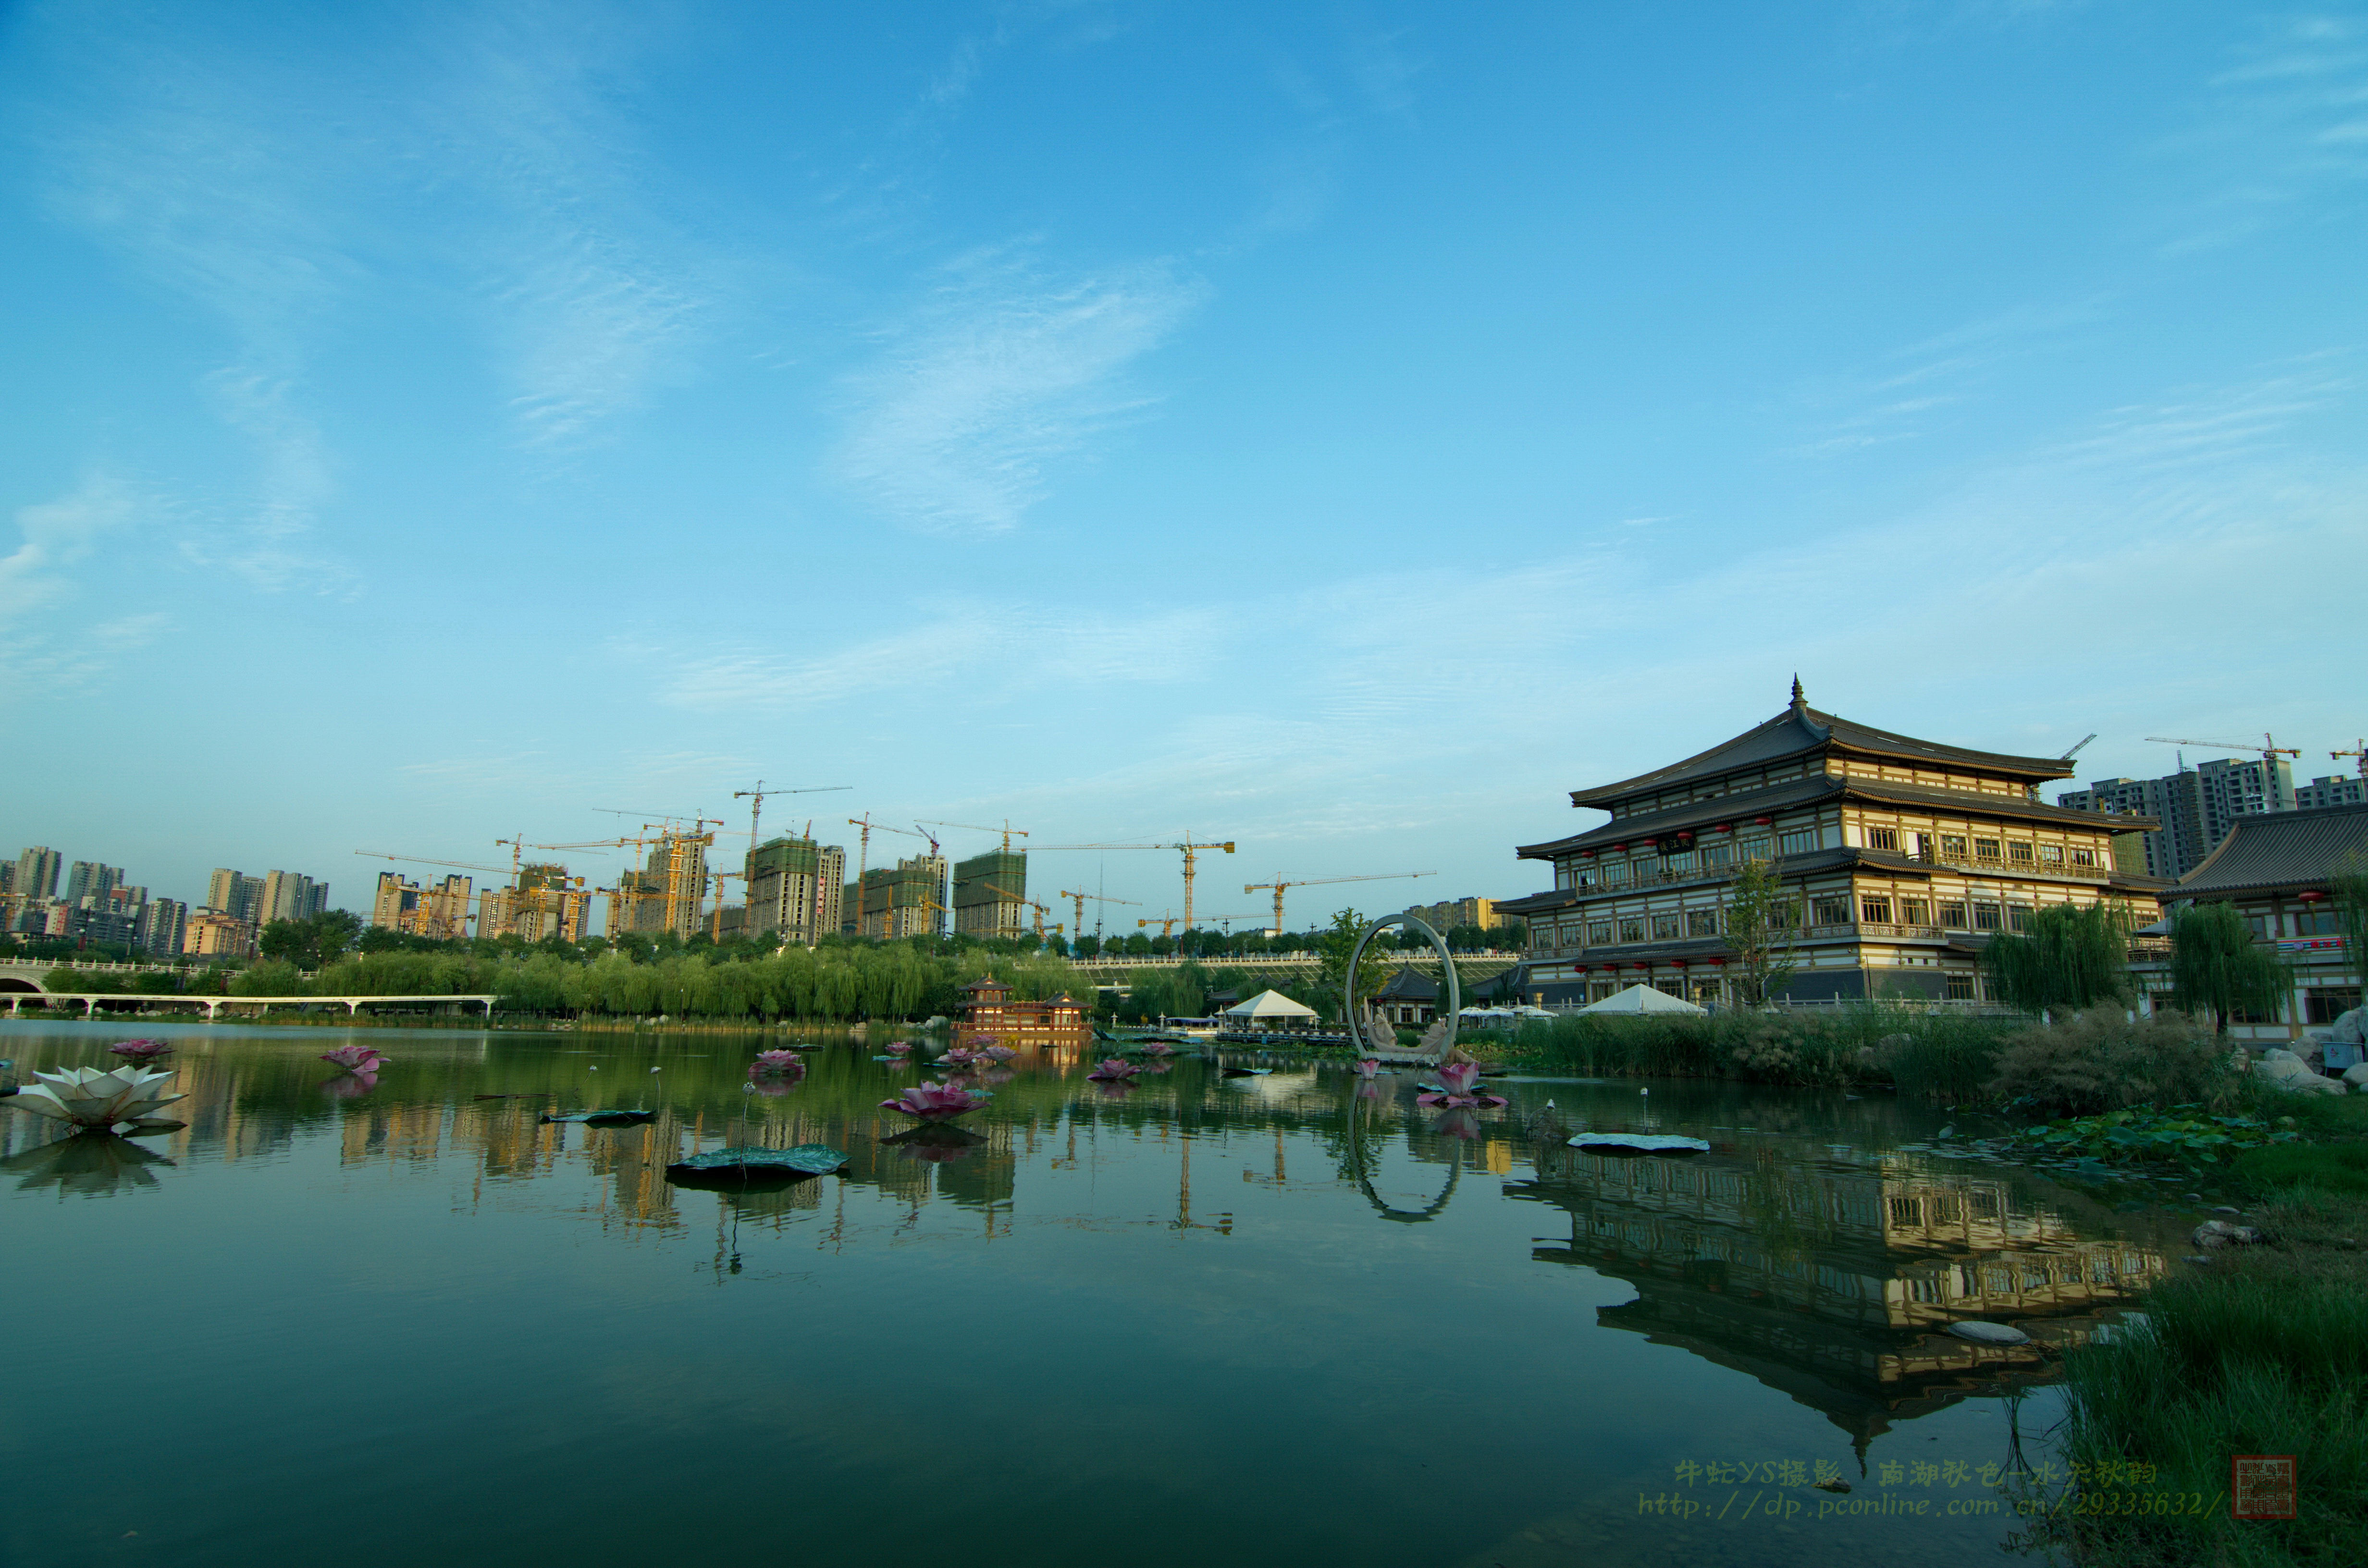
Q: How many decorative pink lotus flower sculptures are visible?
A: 12